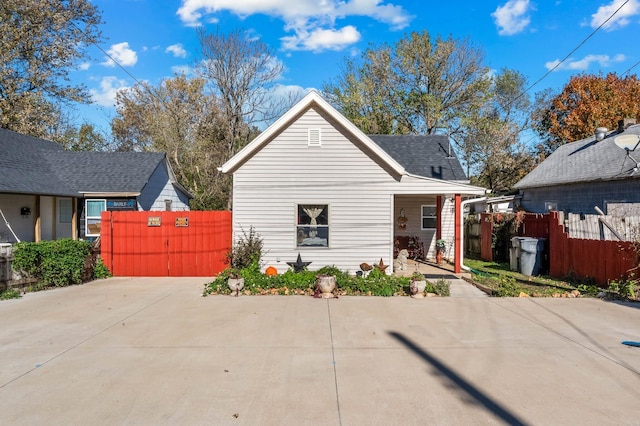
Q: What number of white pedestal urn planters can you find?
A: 3